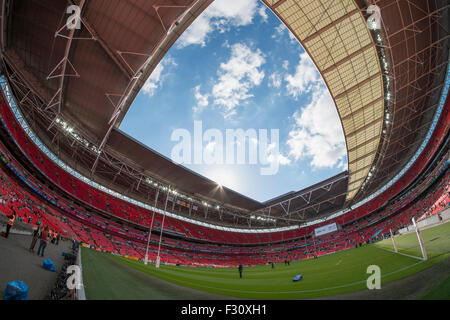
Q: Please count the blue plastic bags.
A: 2